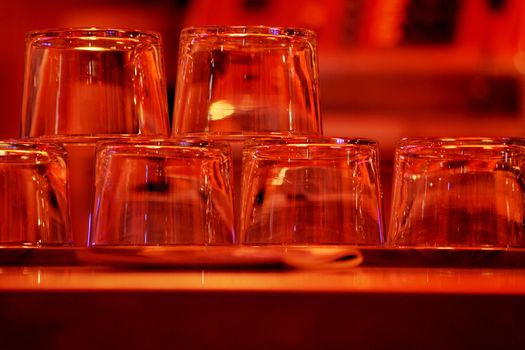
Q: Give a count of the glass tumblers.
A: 6